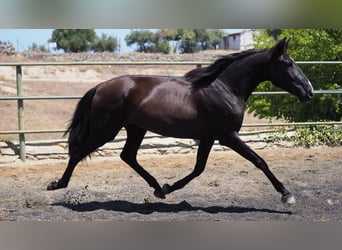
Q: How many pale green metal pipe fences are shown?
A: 1